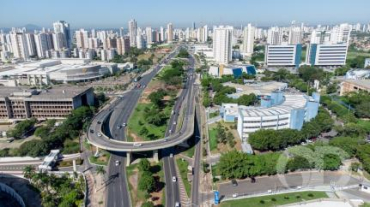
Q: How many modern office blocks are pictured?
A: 2